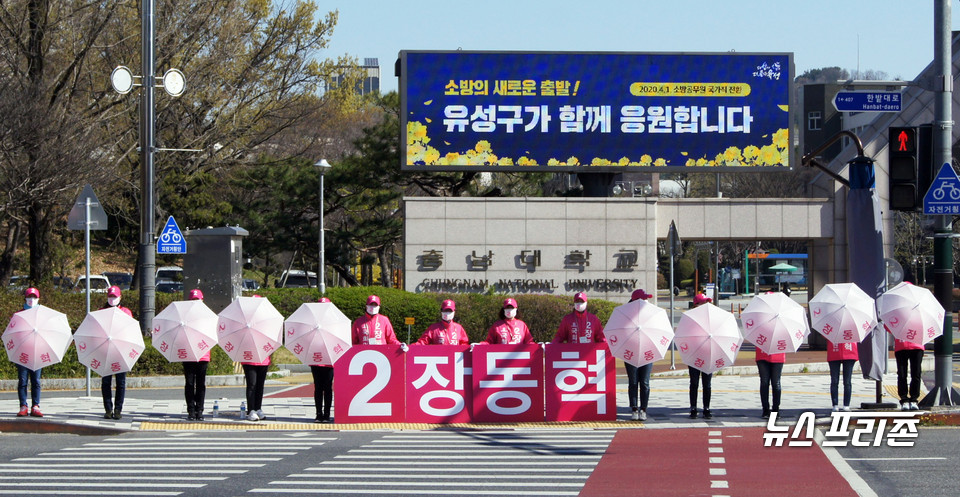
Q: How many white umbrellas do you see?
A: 10